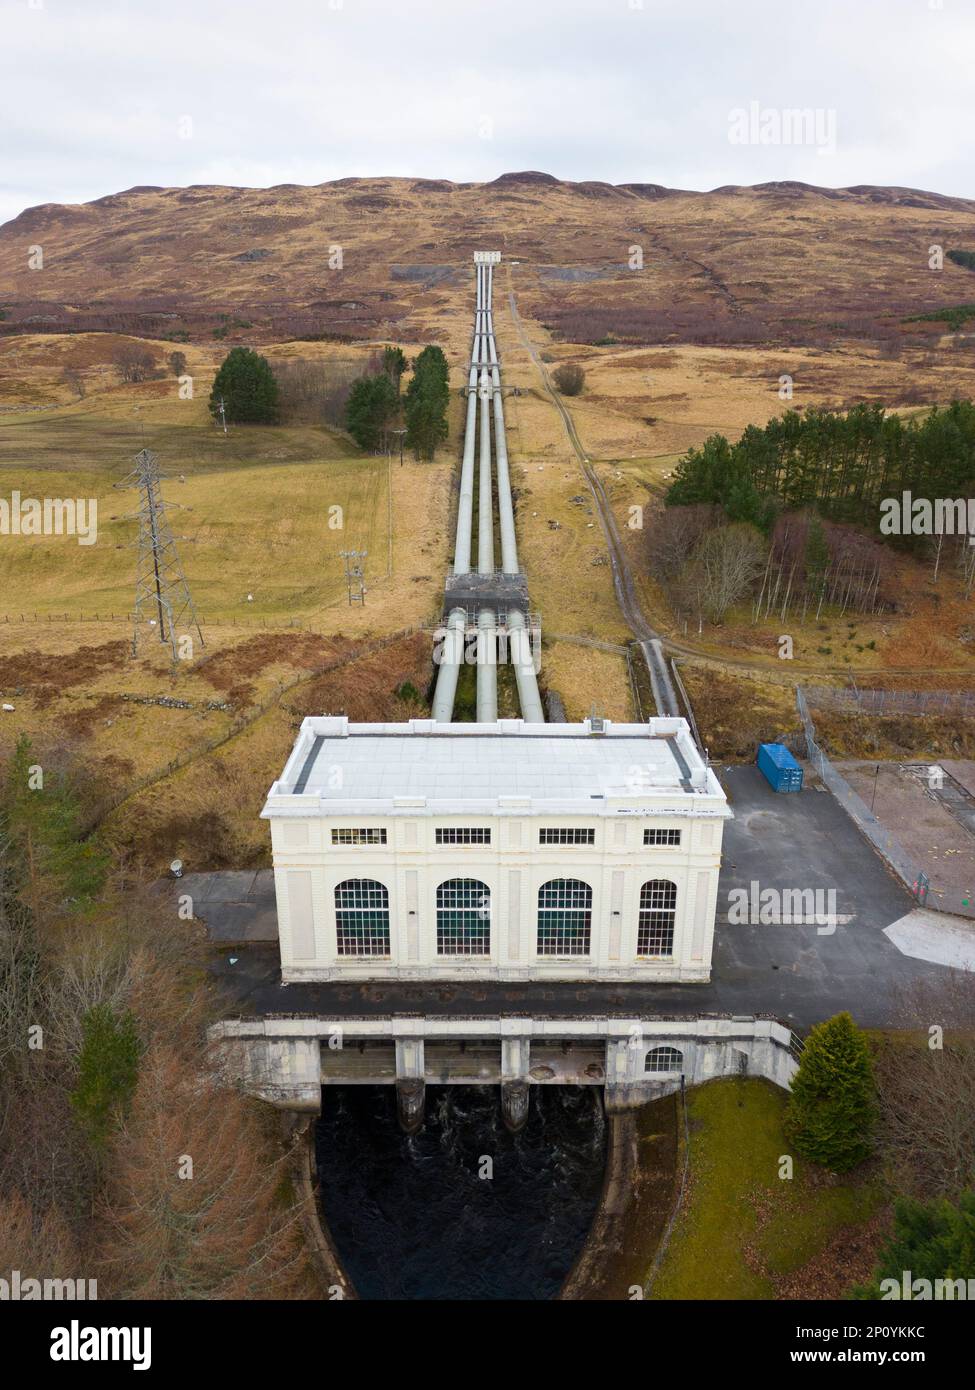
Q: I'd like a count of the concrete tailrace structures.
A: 1